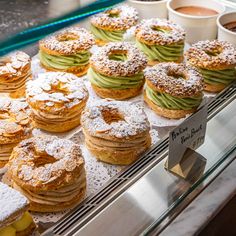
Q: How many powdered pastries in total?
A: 12